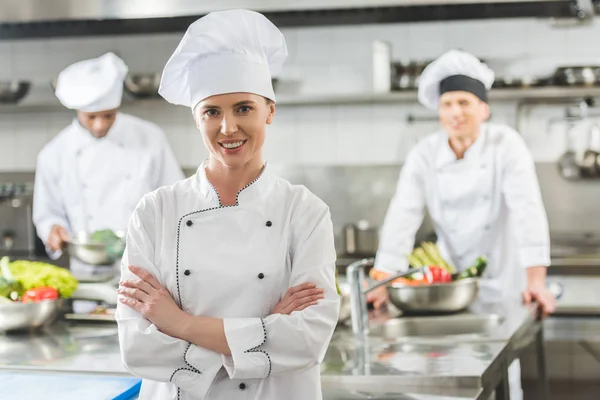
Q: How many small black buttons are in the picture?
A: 5